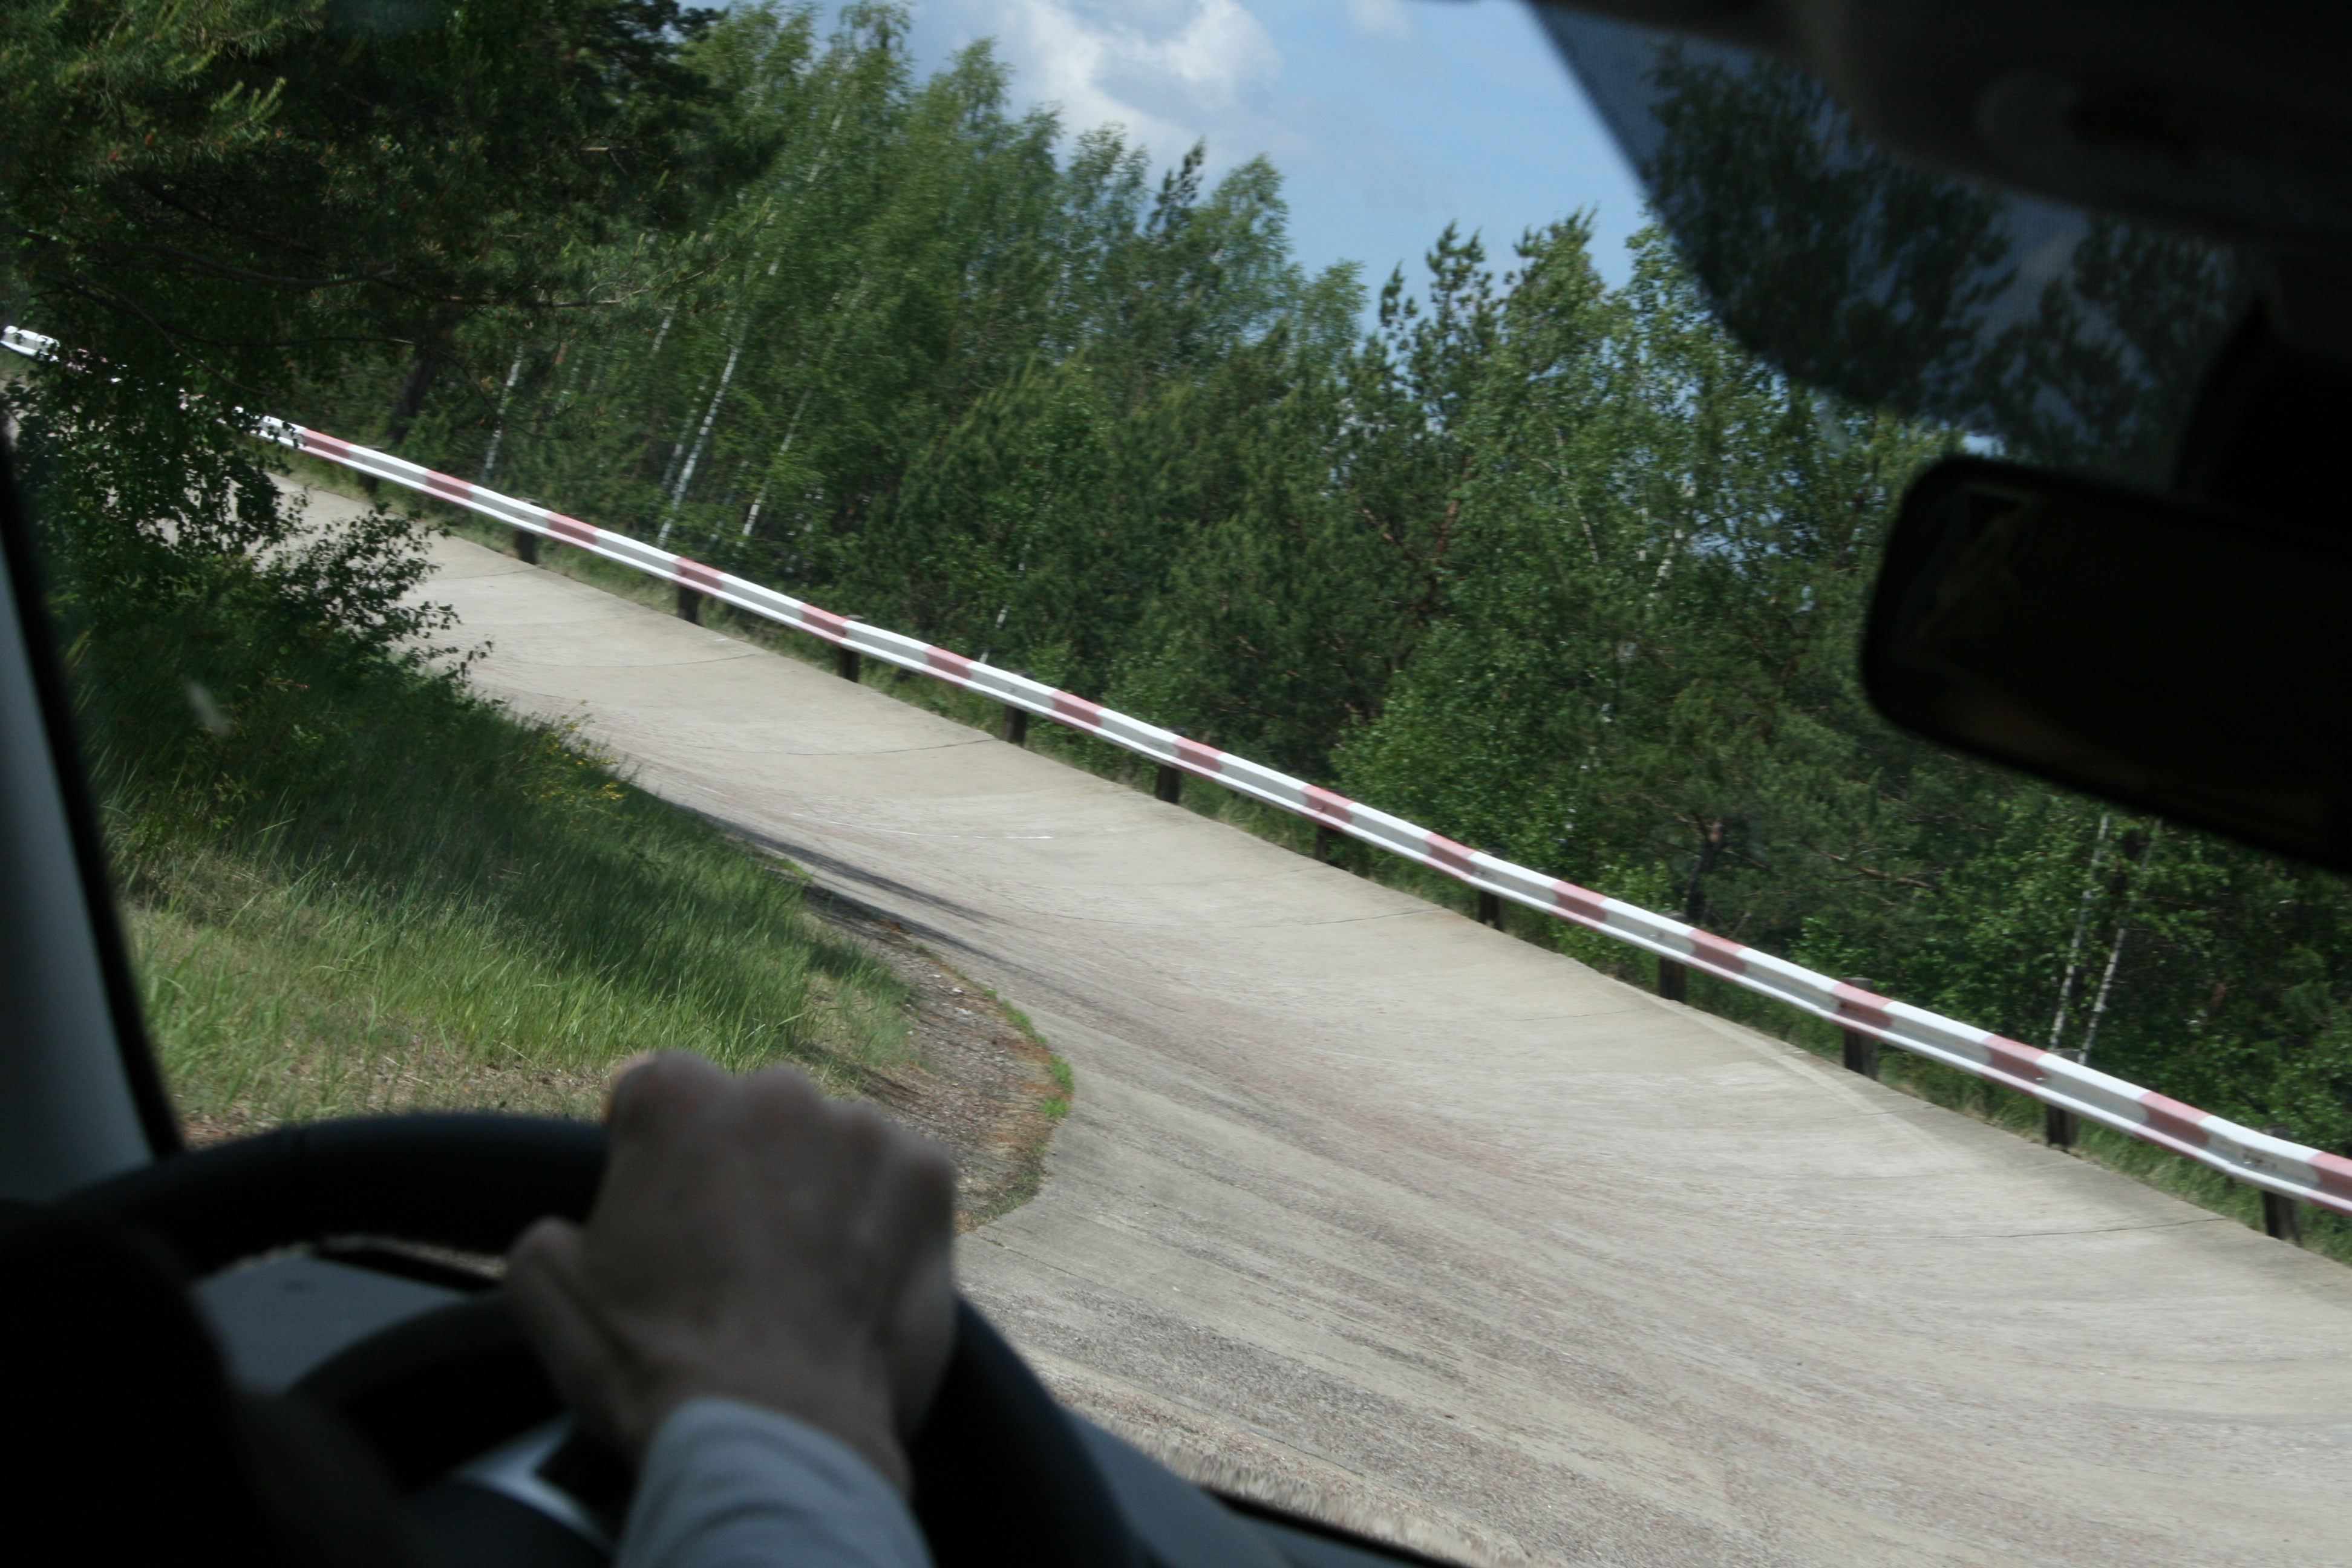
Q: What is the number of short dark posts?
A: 12